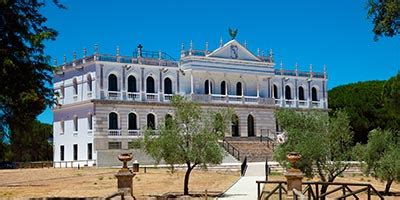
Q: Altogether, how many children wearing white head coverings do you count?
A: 0